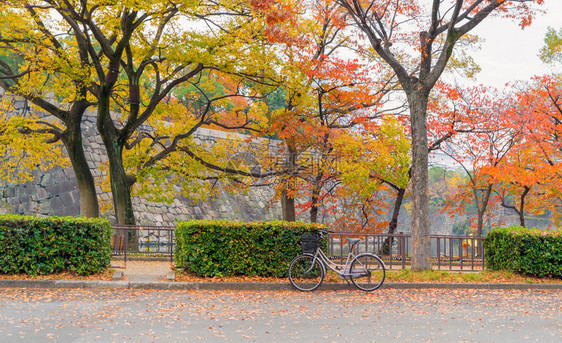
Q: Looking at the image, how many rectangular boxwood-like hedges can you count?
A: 3